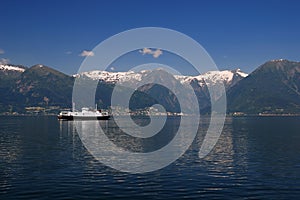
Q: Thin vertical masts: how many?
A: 2